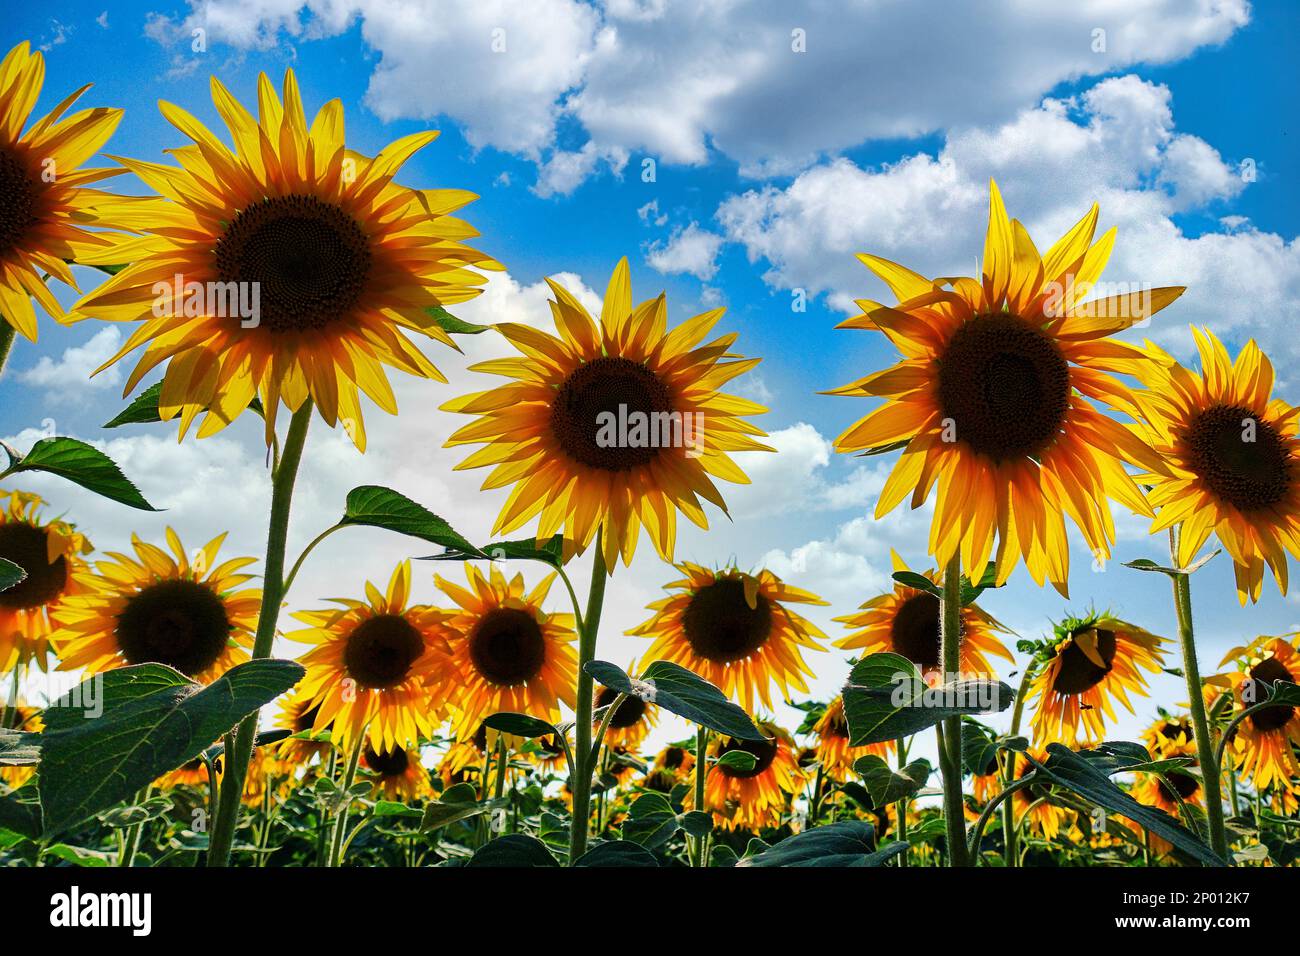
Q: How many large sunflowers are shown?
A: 5